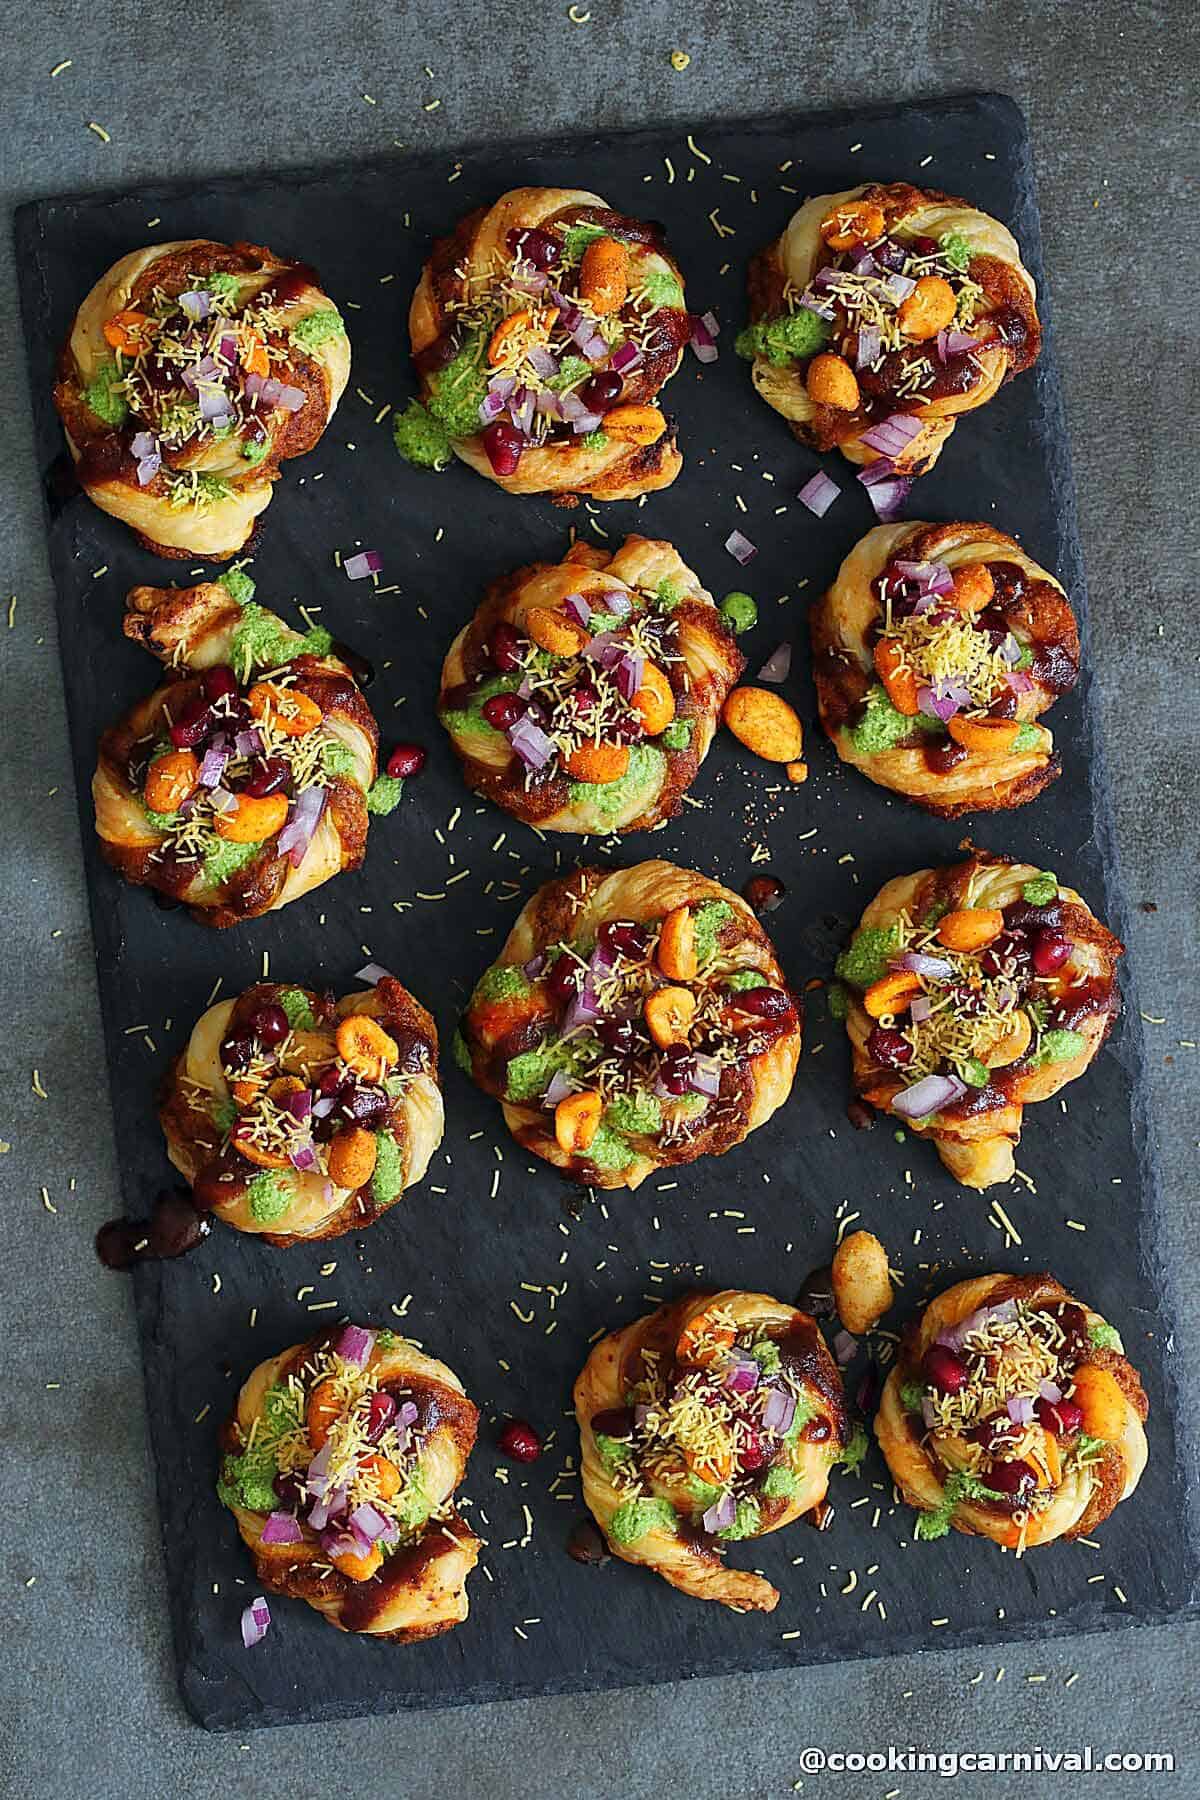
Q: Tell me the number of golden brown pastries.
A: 12